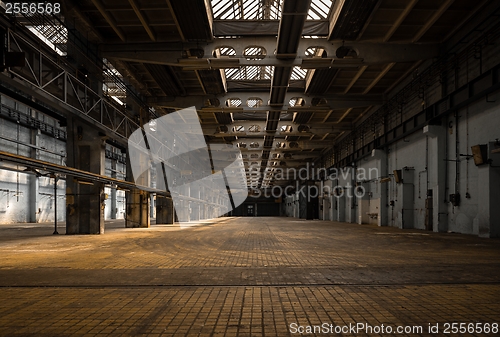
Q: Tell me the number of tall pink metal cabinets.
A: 0